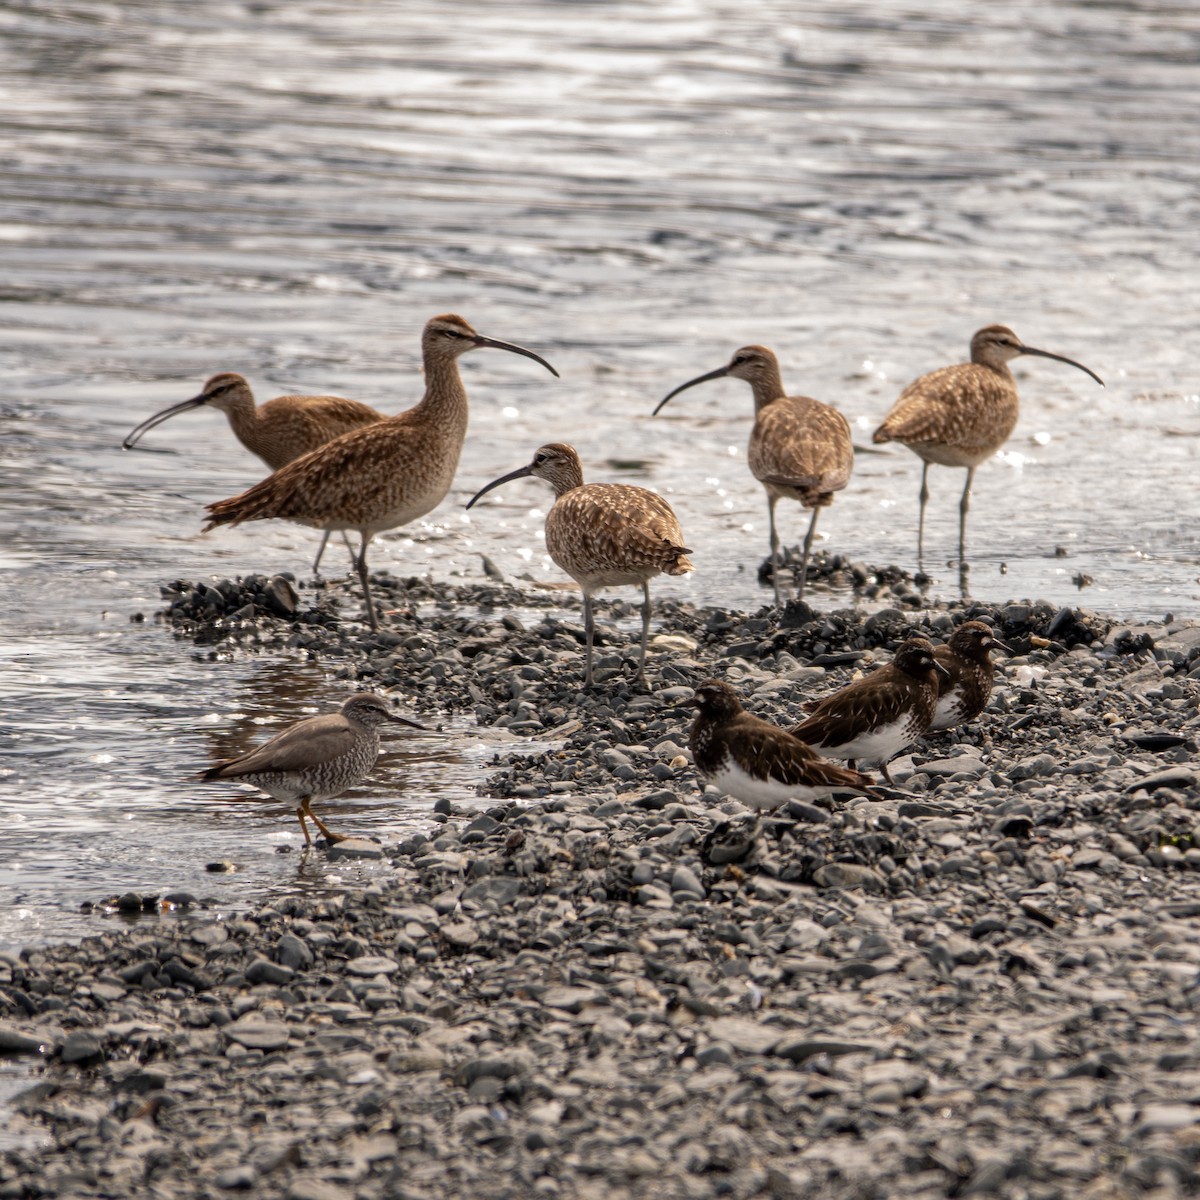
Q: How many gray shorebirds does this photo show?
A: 1